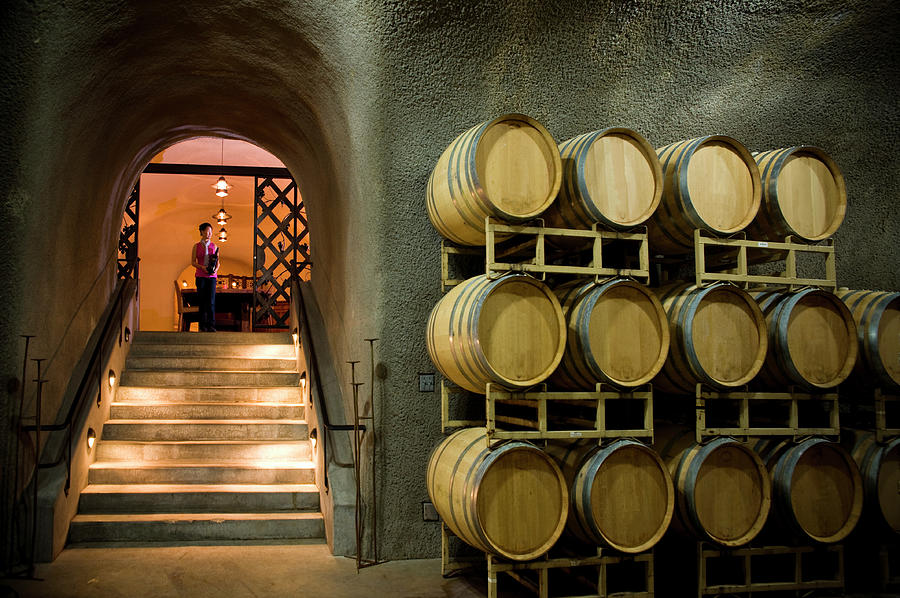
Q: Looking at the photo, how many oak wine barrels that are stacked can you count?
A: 14